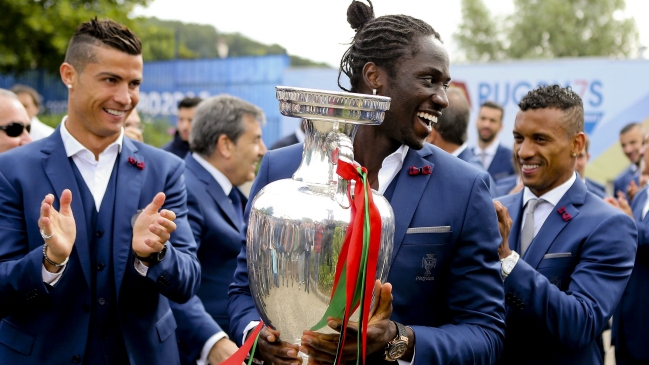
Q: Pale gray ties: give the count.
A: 2